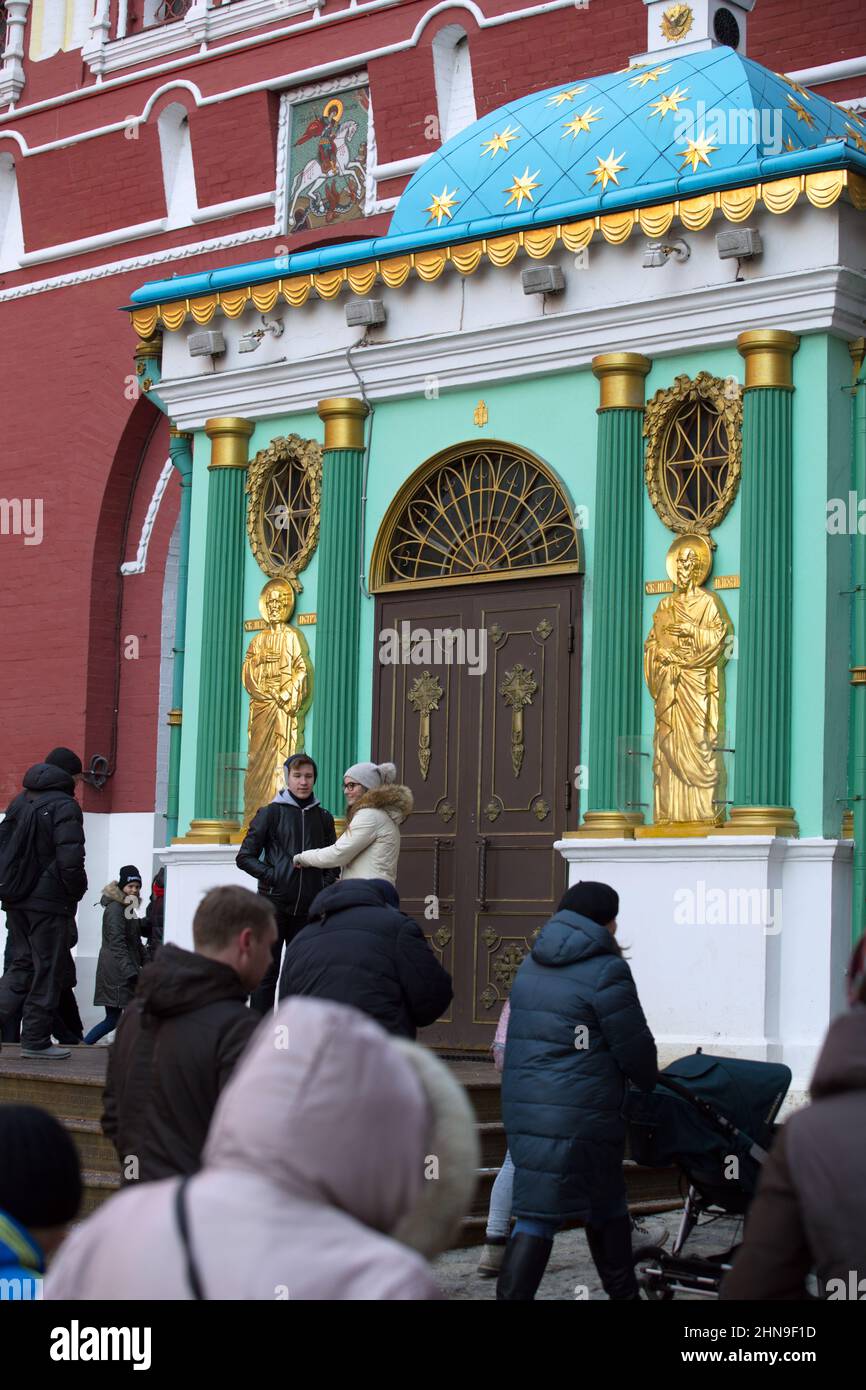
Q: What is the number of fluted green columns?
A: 4